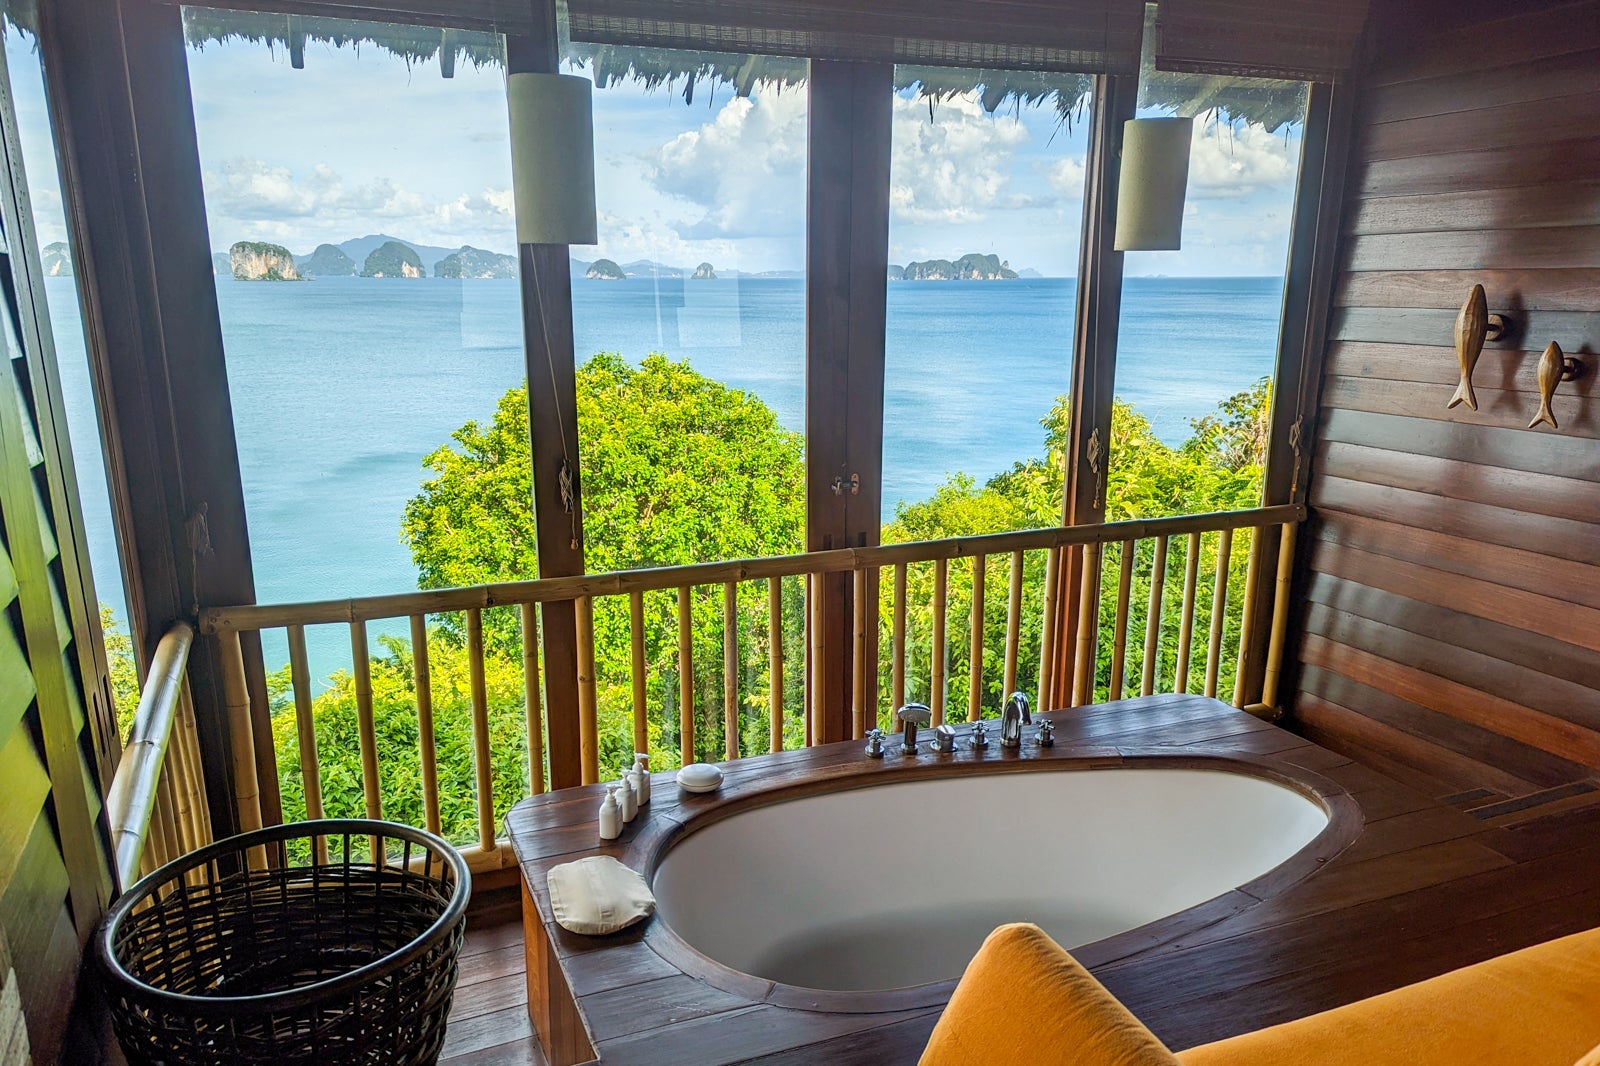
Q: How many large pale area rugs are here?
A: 0